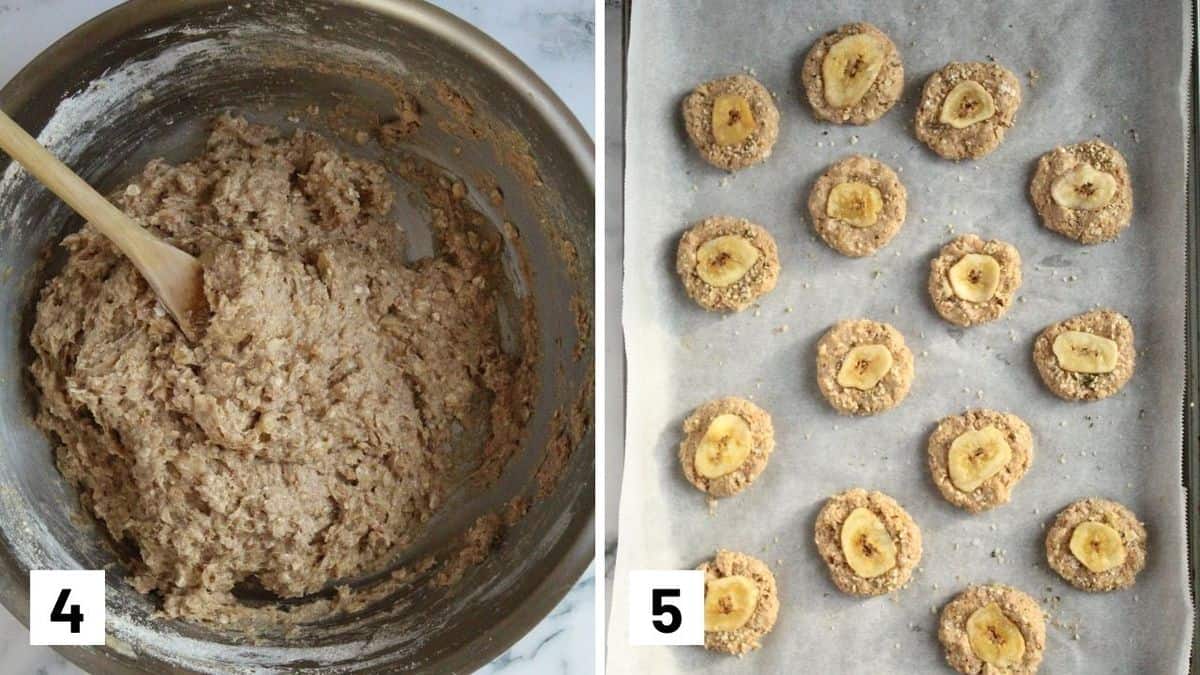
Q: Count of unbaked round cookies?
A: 15